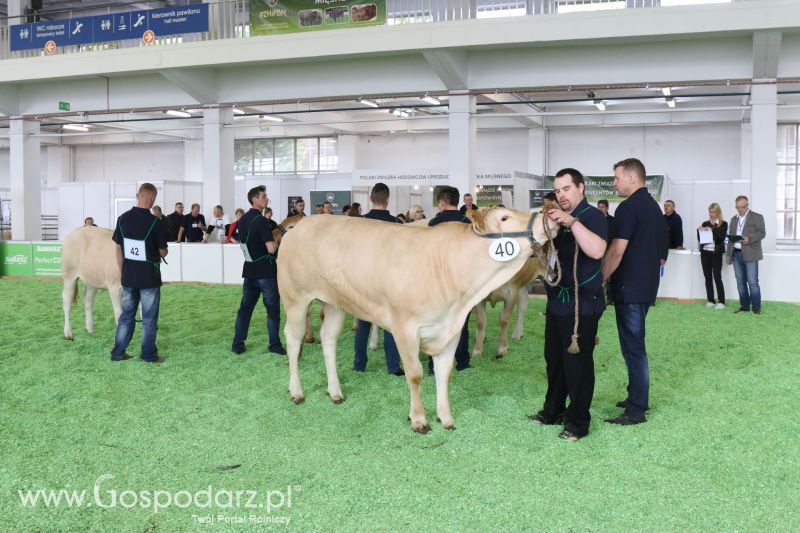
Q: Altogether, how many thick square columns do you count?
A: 4